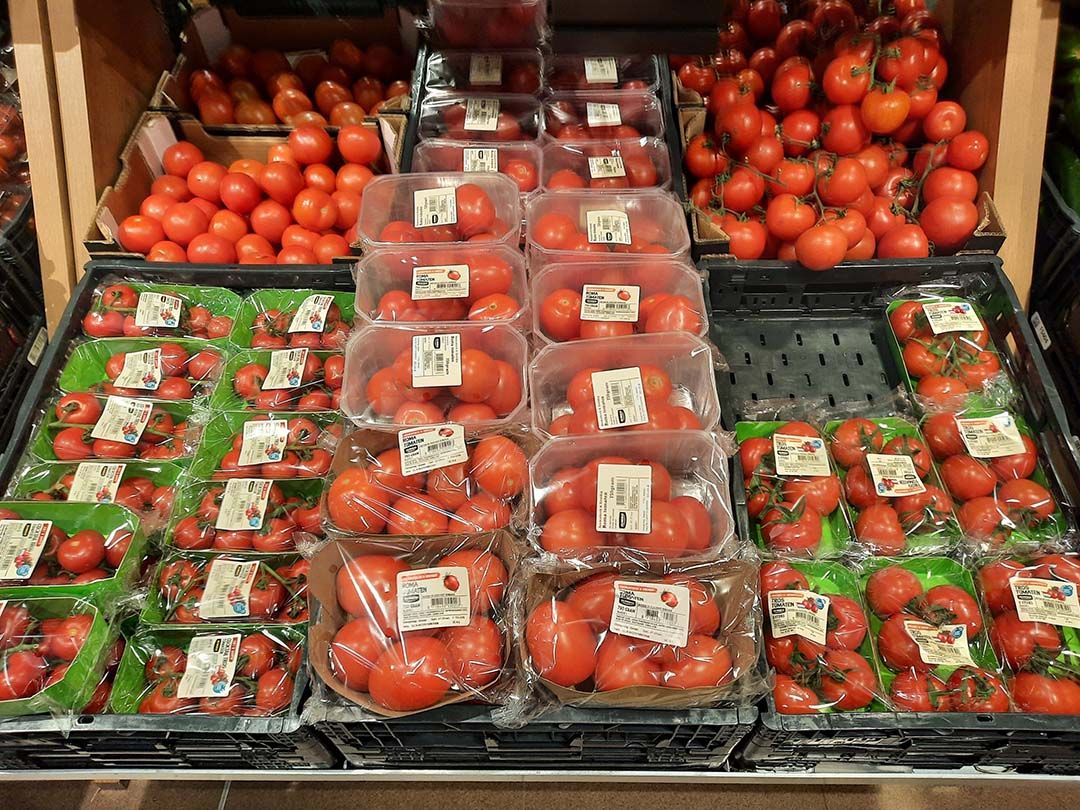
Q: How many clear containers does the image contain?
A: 14